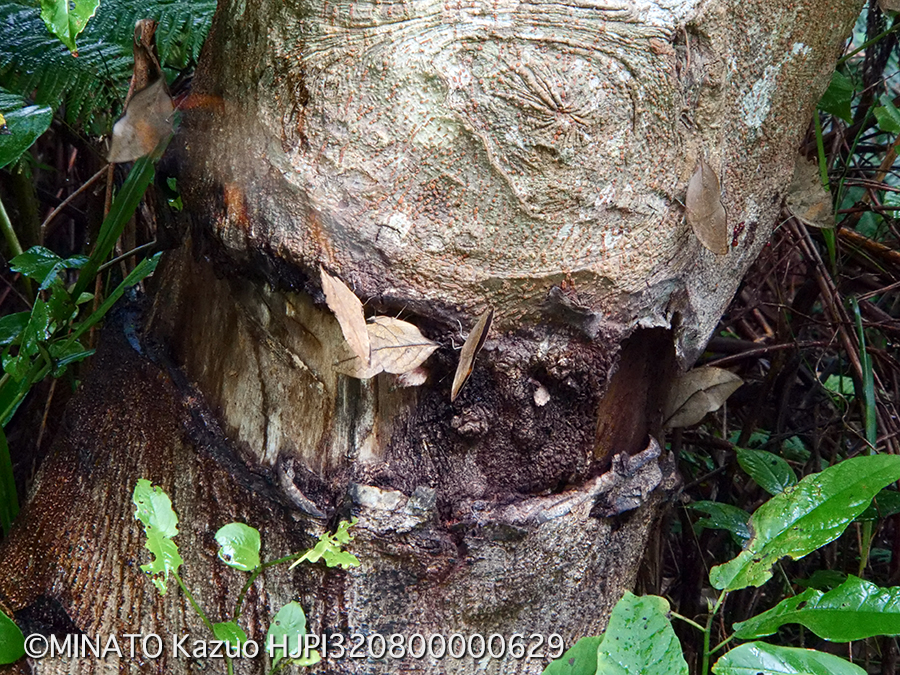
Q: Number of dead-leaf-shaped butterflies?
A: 7